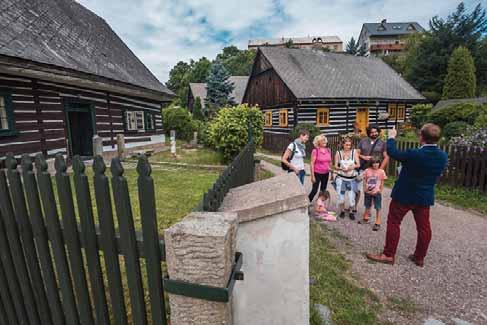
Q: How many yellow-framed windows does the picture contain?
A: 5